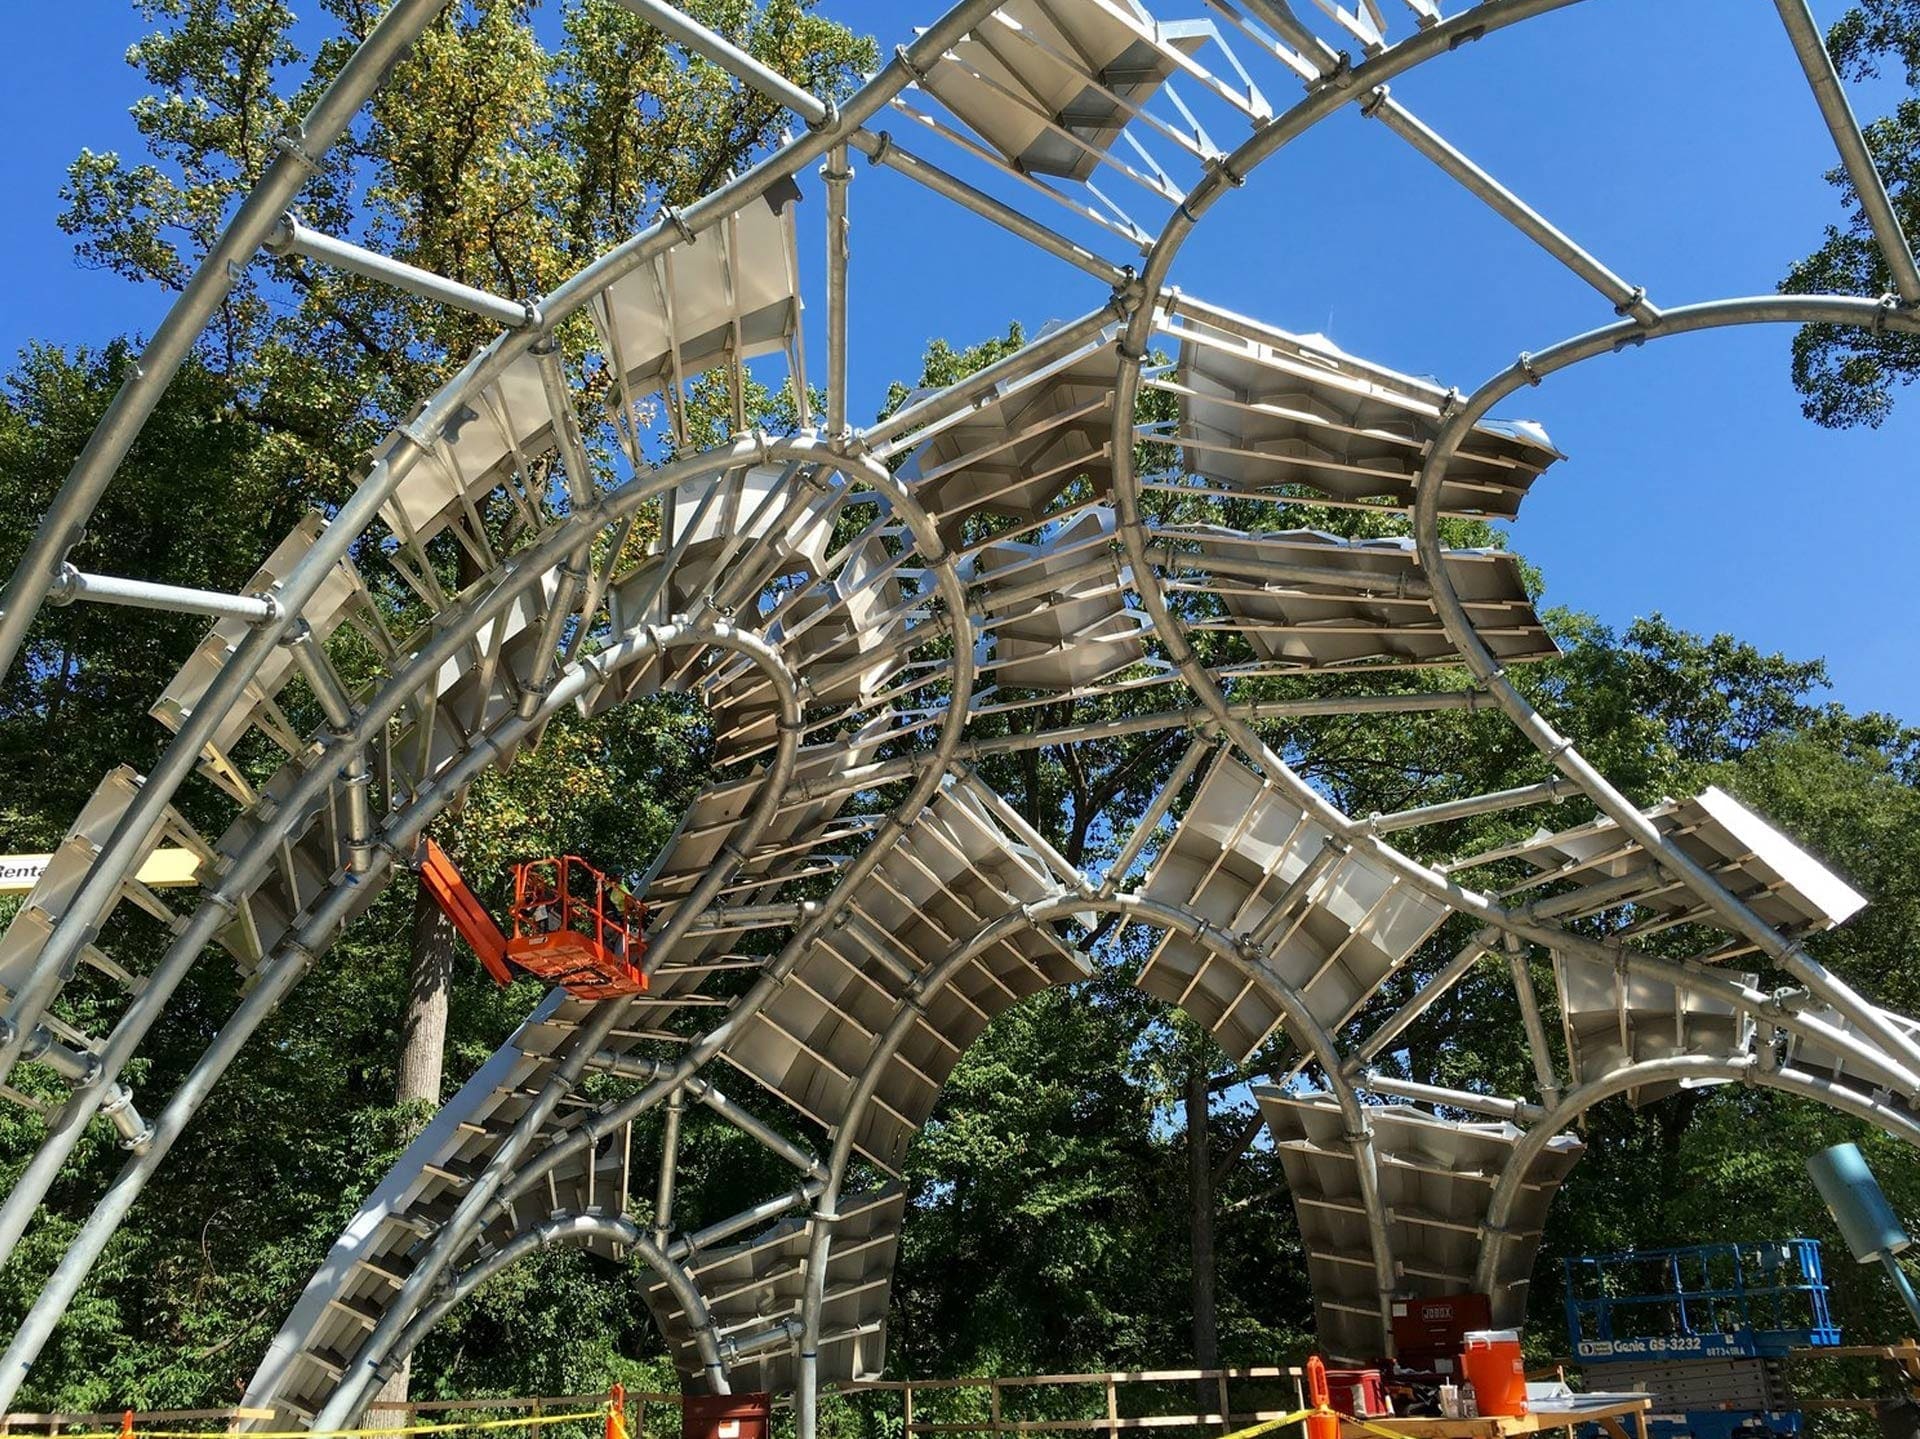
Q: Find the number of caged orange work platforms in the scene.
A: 1